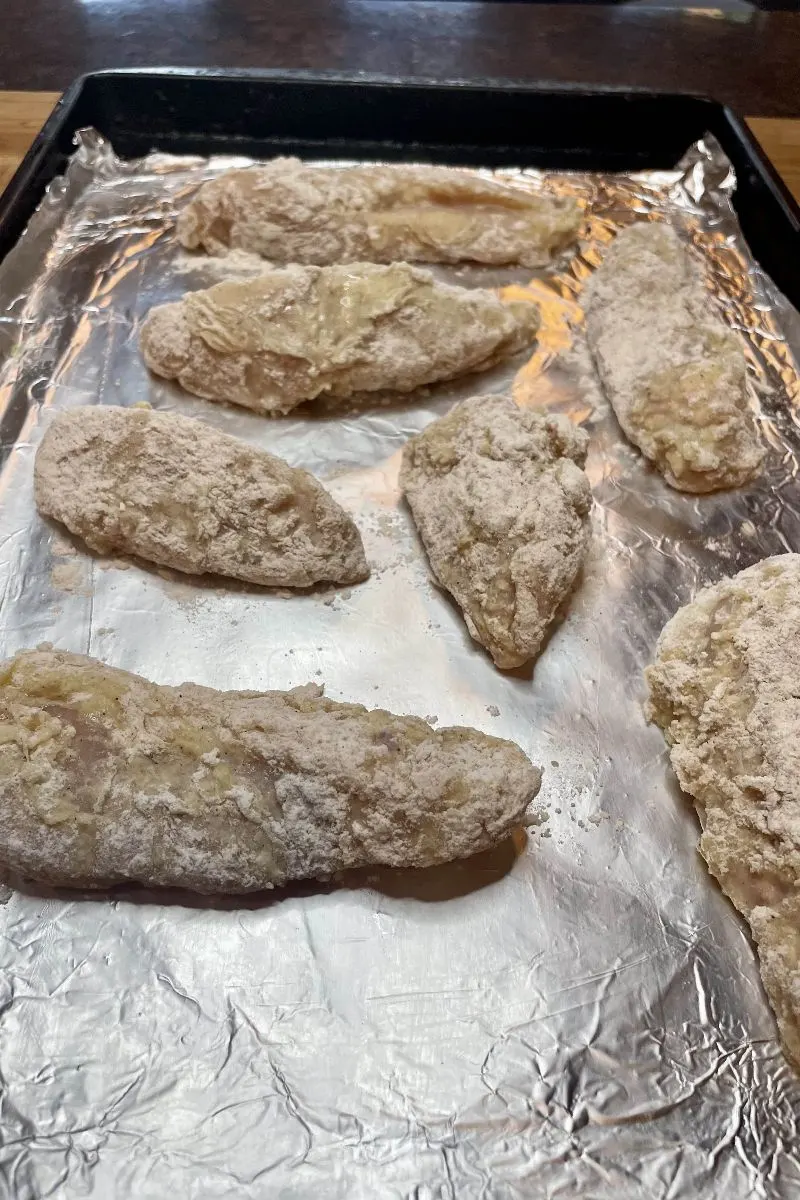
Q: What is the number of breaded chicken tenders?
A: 7